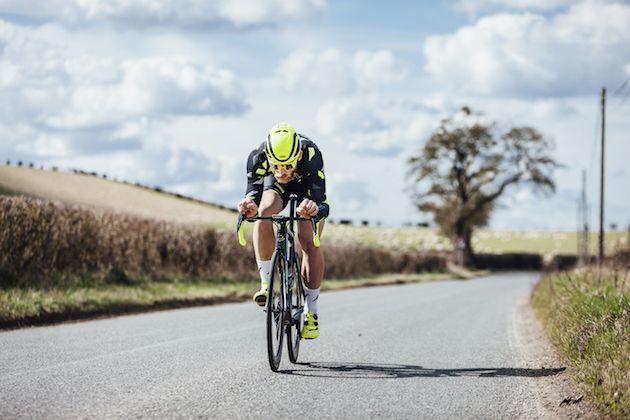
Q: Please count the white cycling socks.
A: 2